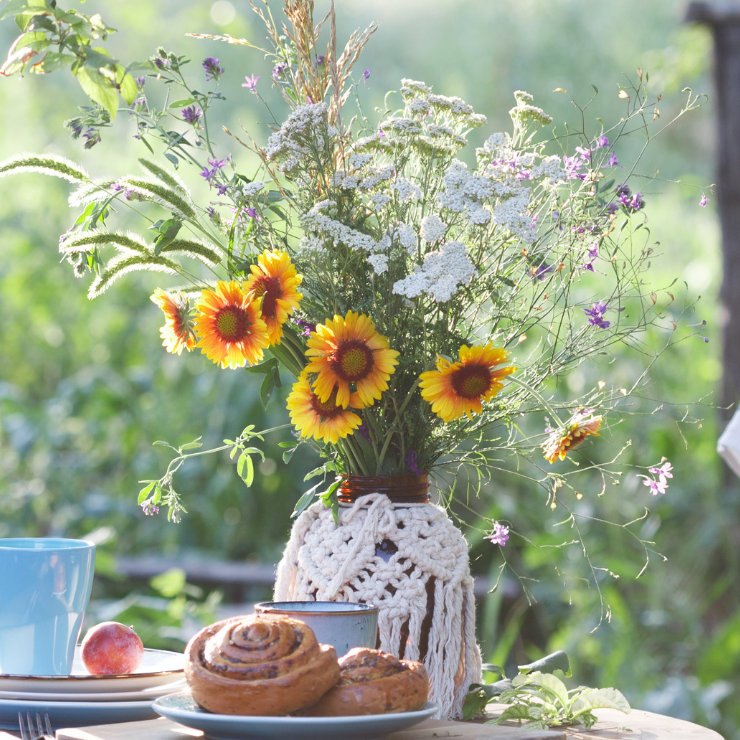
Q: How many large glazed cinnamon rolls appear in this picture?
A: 2